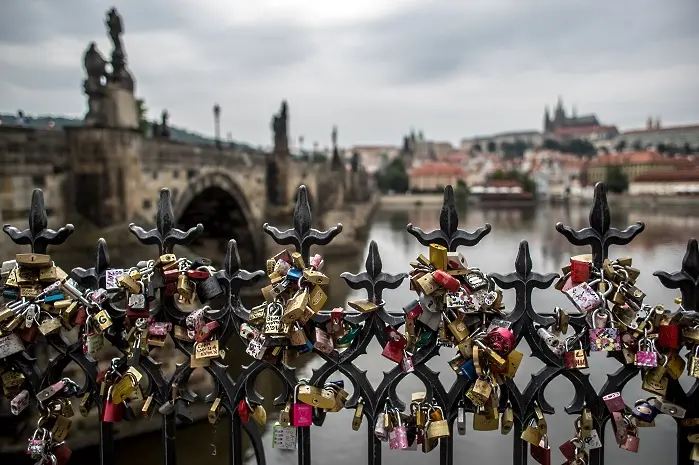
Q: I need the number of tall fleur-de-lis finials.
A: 5